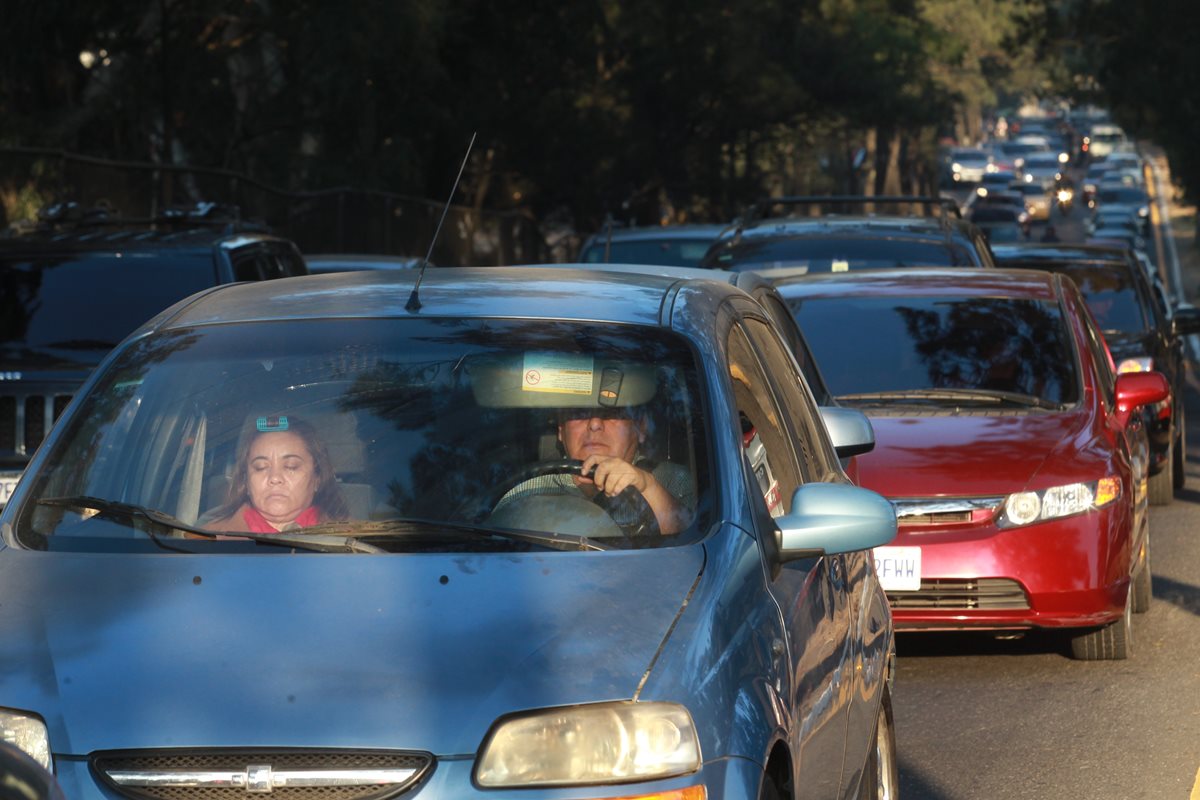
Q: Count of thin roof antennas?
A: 1